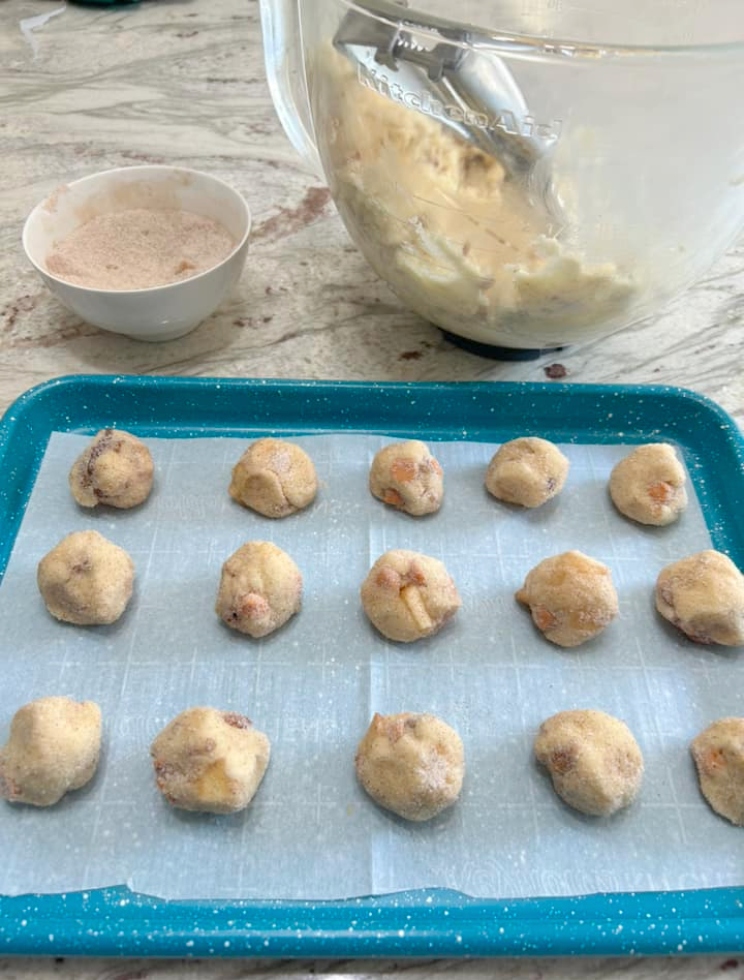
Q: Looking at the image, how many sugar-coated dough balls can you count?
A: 15